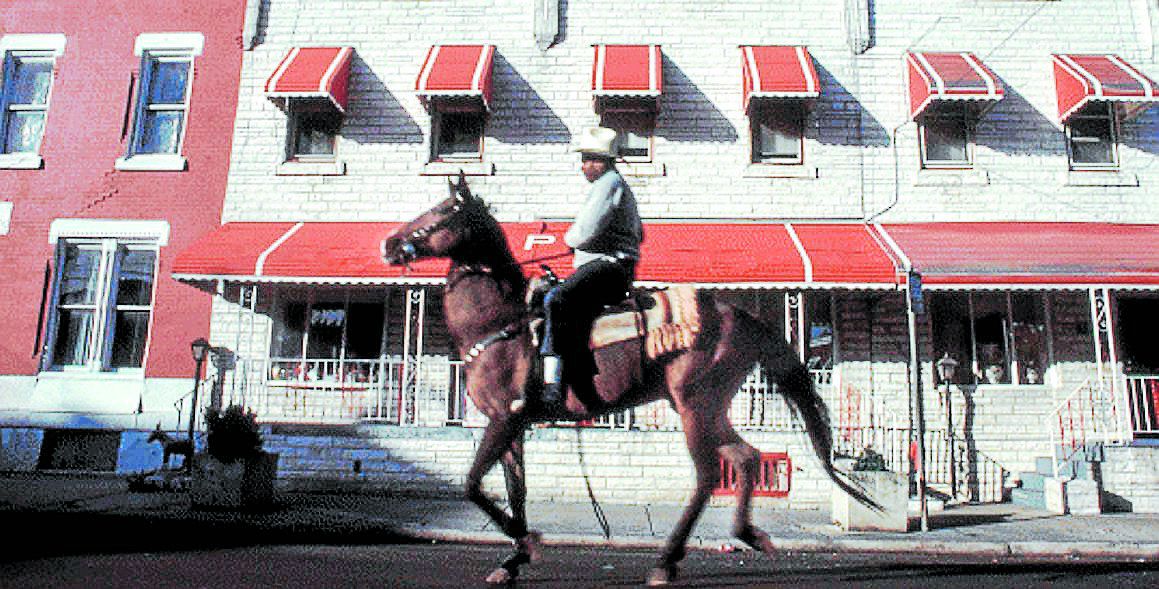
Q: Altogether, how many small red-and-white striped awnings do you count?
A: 6